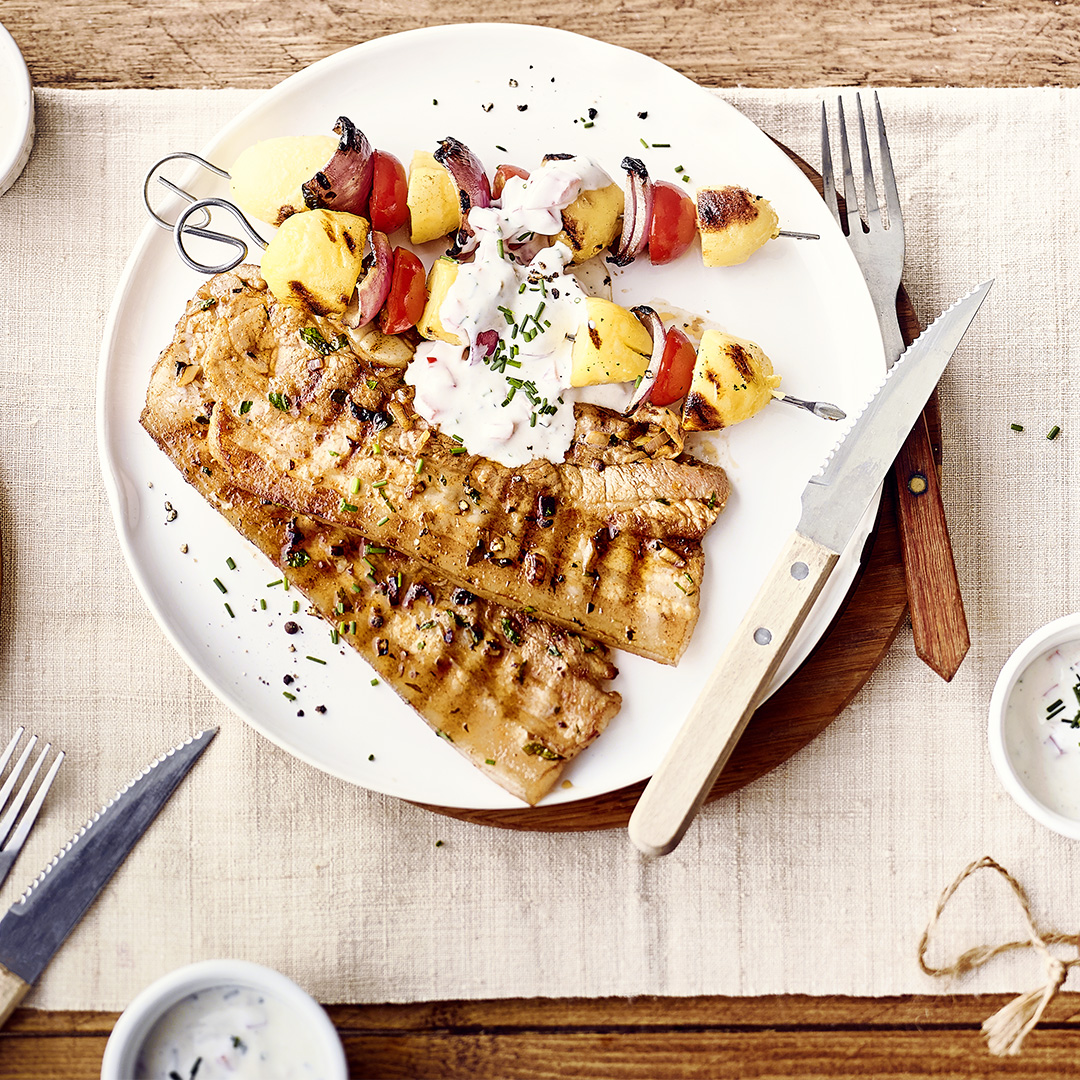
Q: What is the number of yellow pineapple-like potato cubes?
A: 8